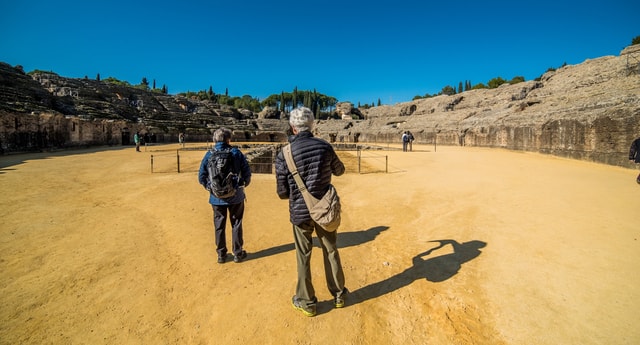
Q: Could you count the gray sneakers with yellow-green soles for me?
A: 2